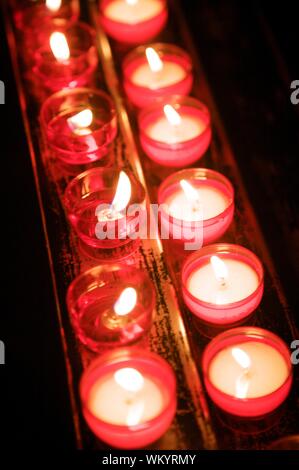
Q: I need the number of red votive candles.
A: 12